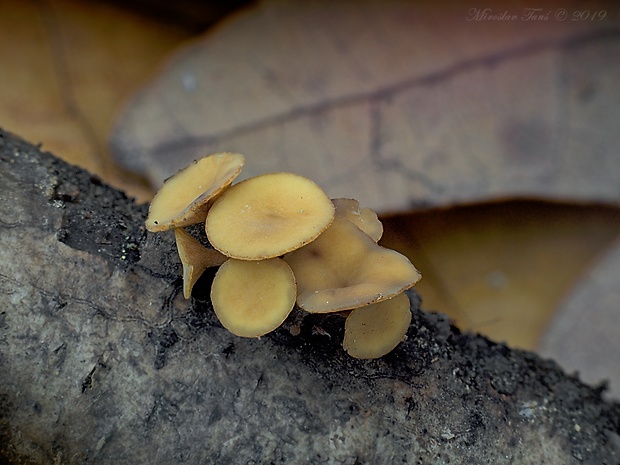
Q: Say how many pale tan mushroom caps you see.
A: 7